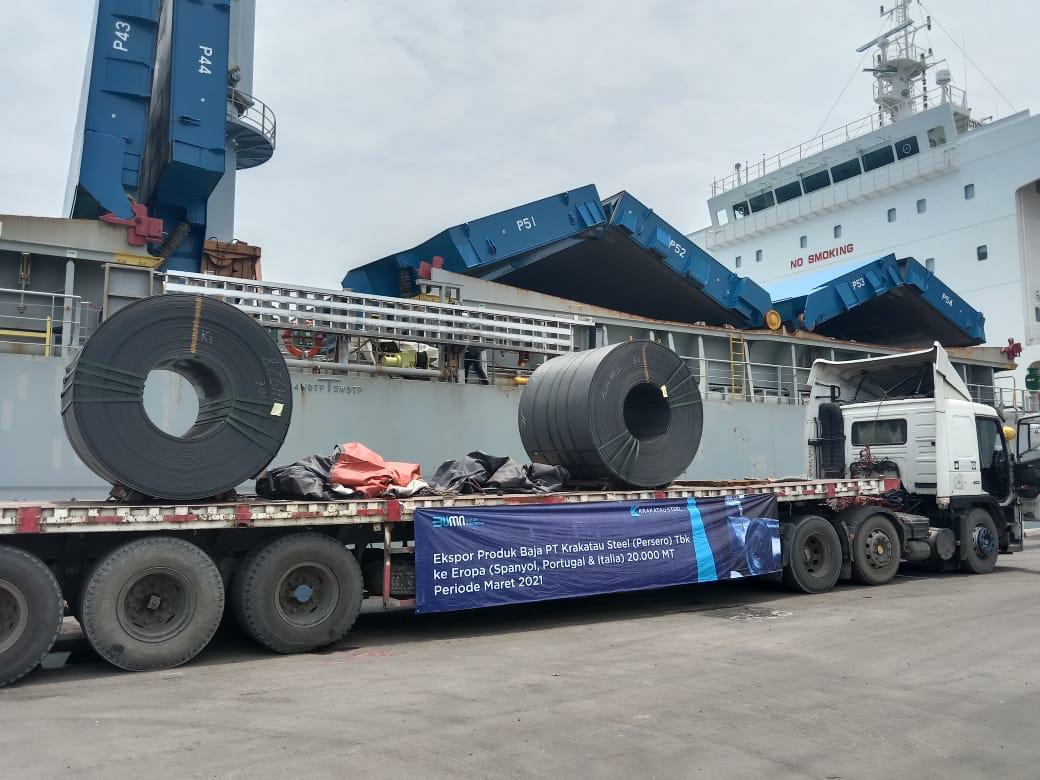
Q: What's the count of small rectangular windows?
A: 9